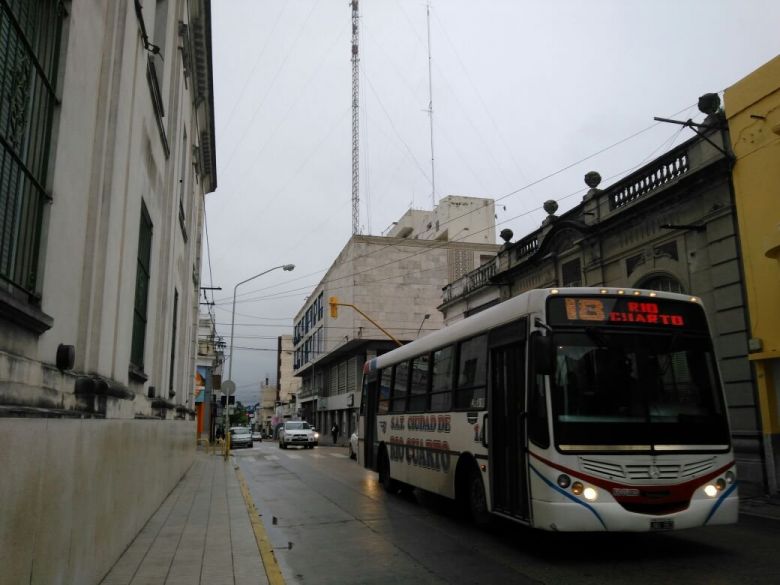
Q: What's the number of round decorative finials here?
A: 4